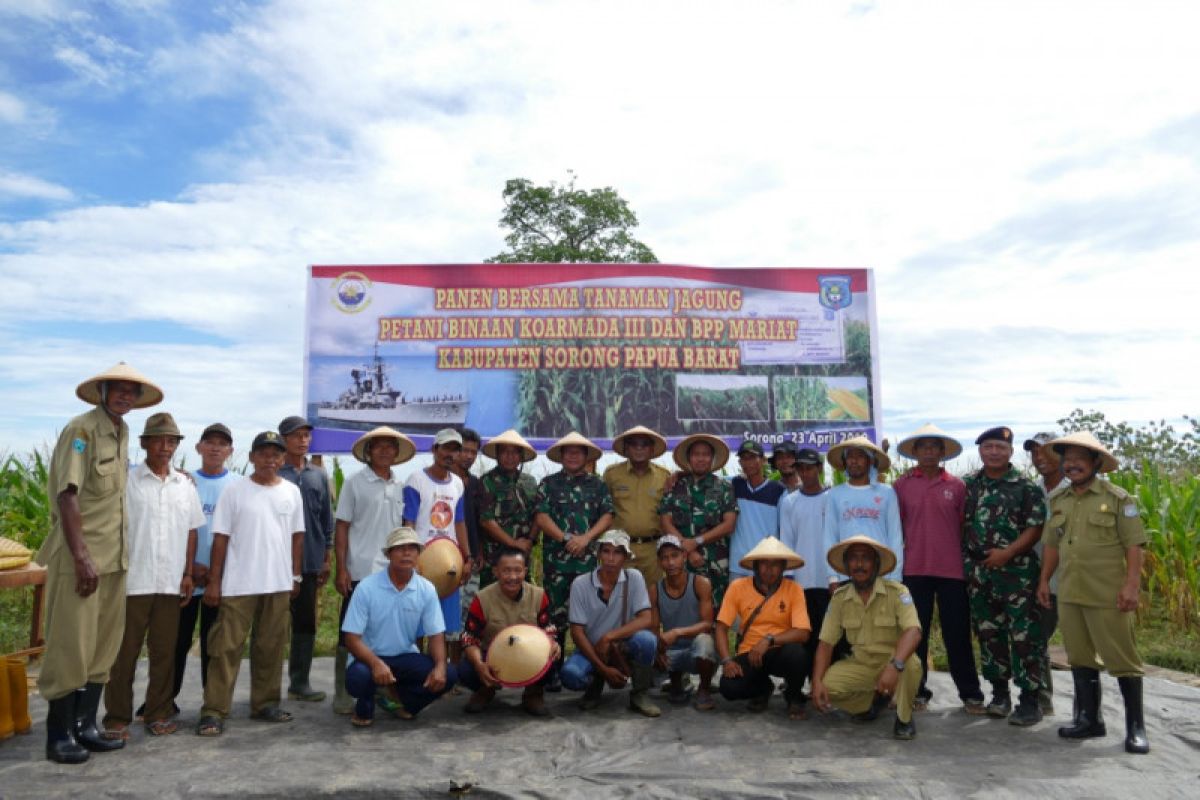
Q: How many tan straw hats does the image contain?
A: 13